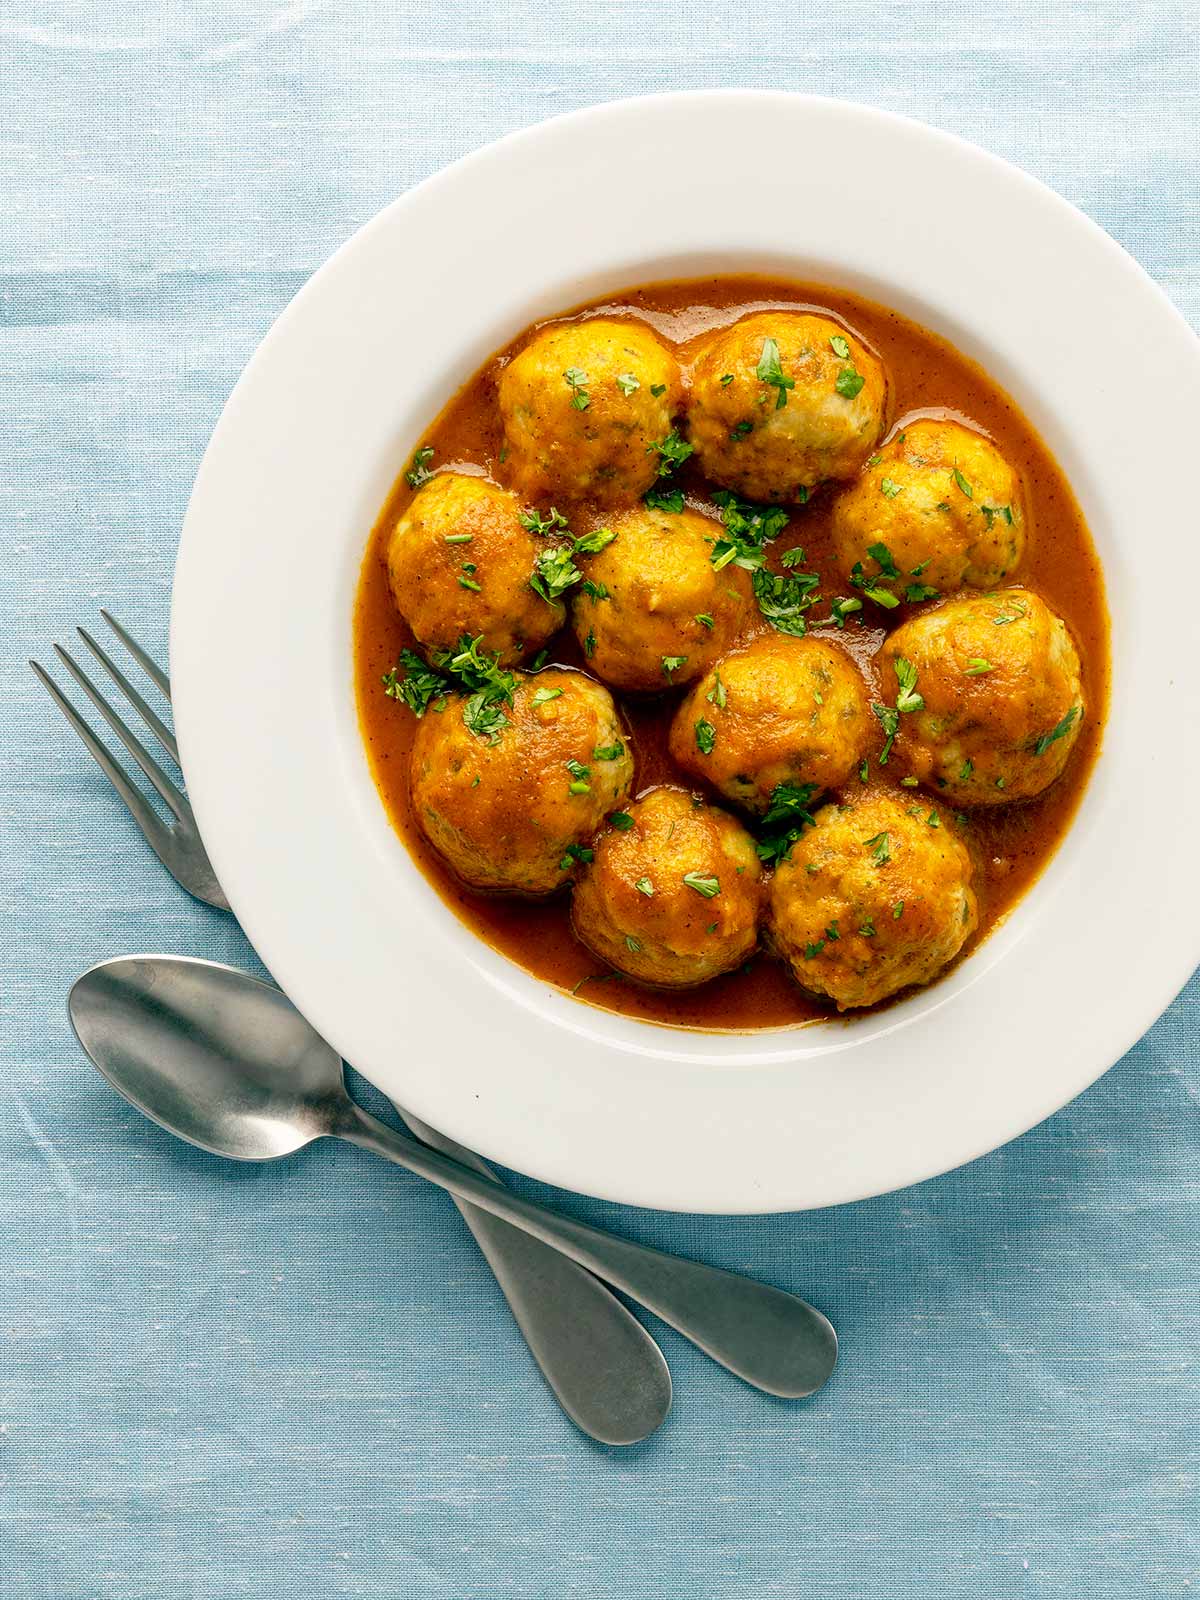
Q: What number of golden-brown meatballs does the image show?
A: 10